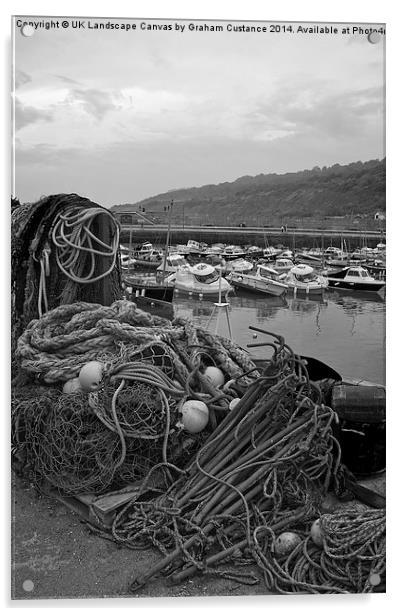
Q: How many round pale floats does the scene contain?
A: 7